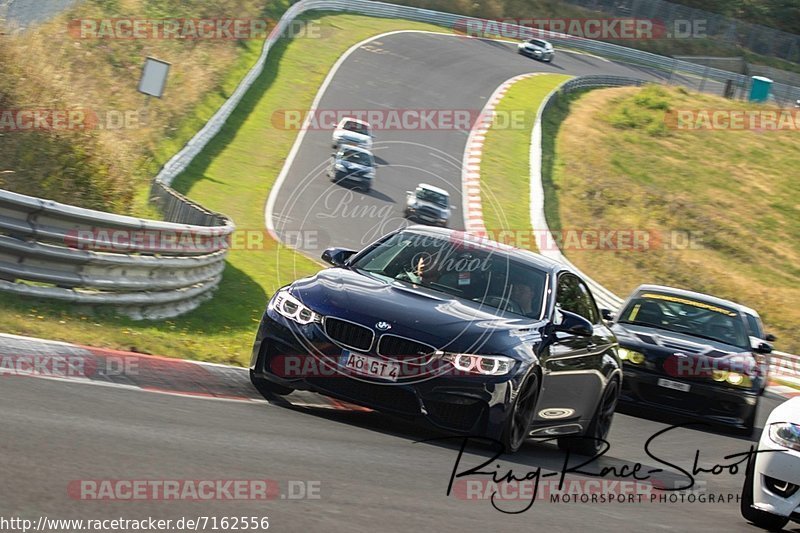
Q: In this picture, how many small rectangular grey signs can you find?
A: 1